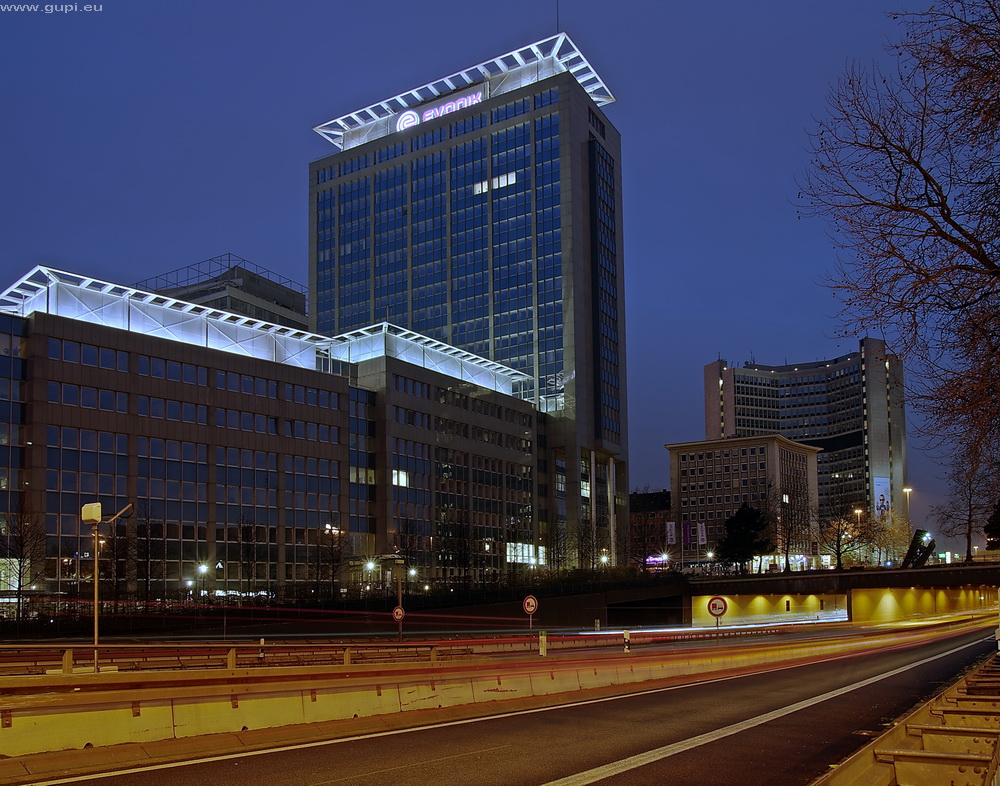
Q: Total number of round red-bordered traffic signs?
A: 3